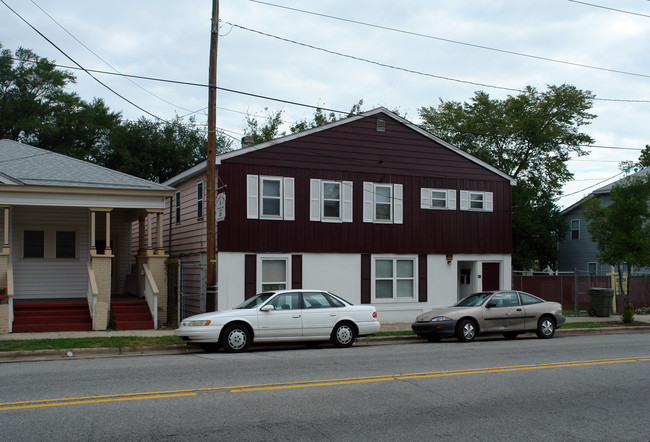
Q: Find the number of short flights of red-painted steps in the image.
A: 2